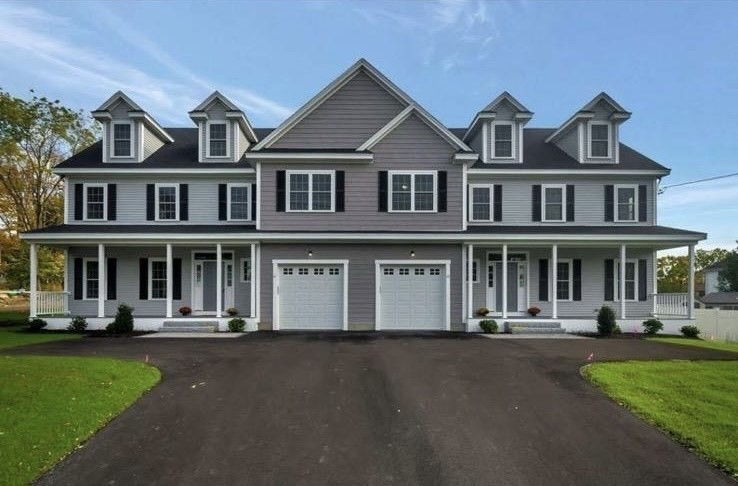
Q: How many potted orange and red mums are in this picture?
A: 4